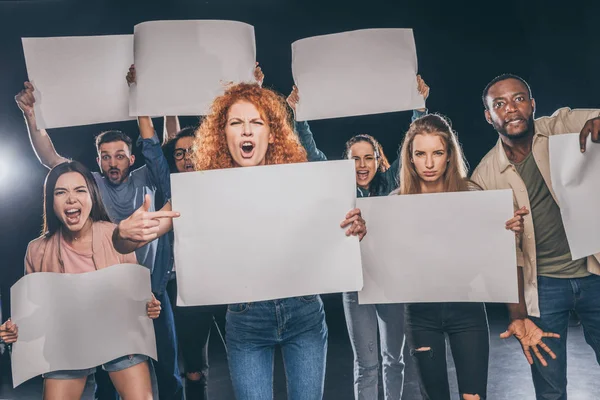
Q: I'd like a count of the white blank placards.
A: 7